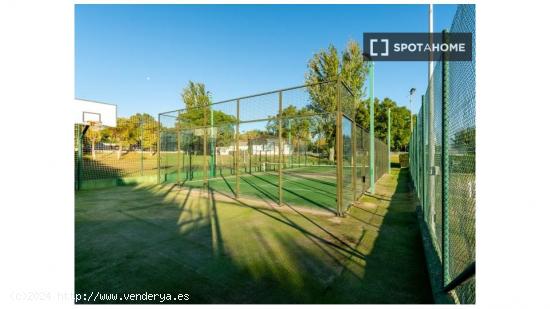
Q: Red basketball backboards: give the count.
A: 0